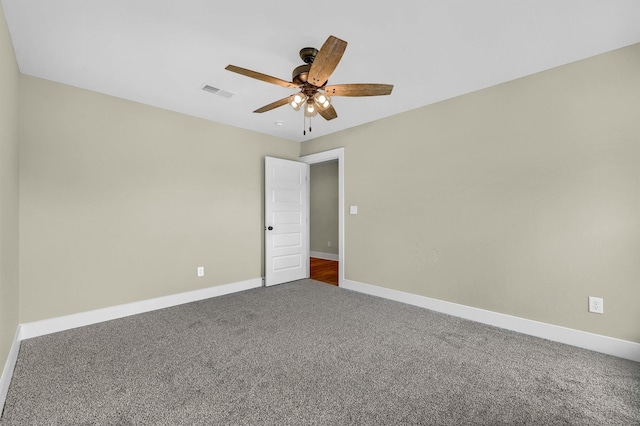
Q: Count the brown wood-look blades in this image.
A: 5